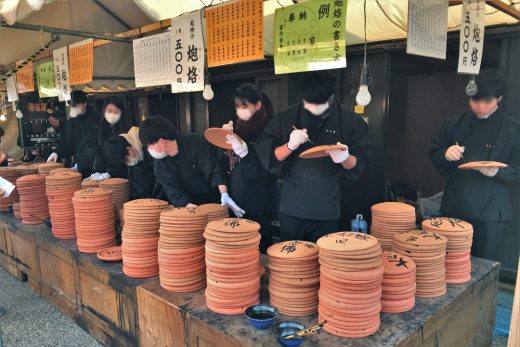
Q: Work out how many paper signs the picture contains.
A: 11